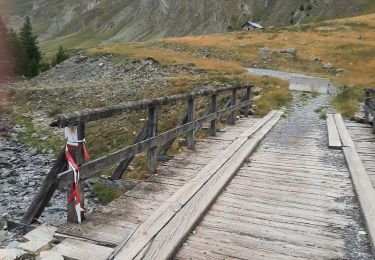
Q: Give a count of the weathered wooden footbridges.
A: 1